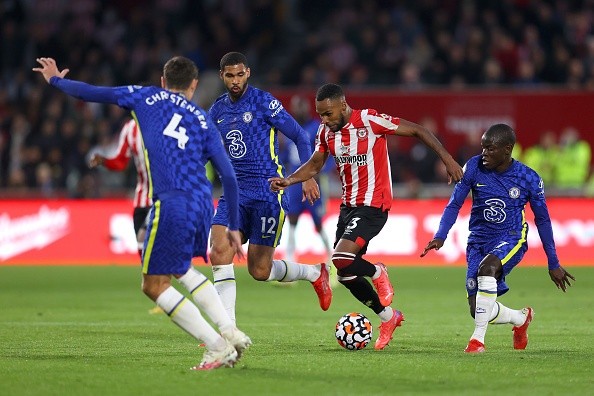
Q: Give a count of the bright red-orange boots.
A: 5